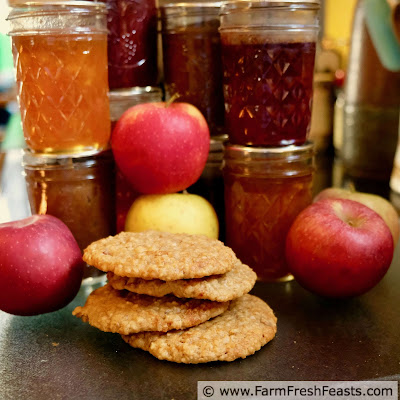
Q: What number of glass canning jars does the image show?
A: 8